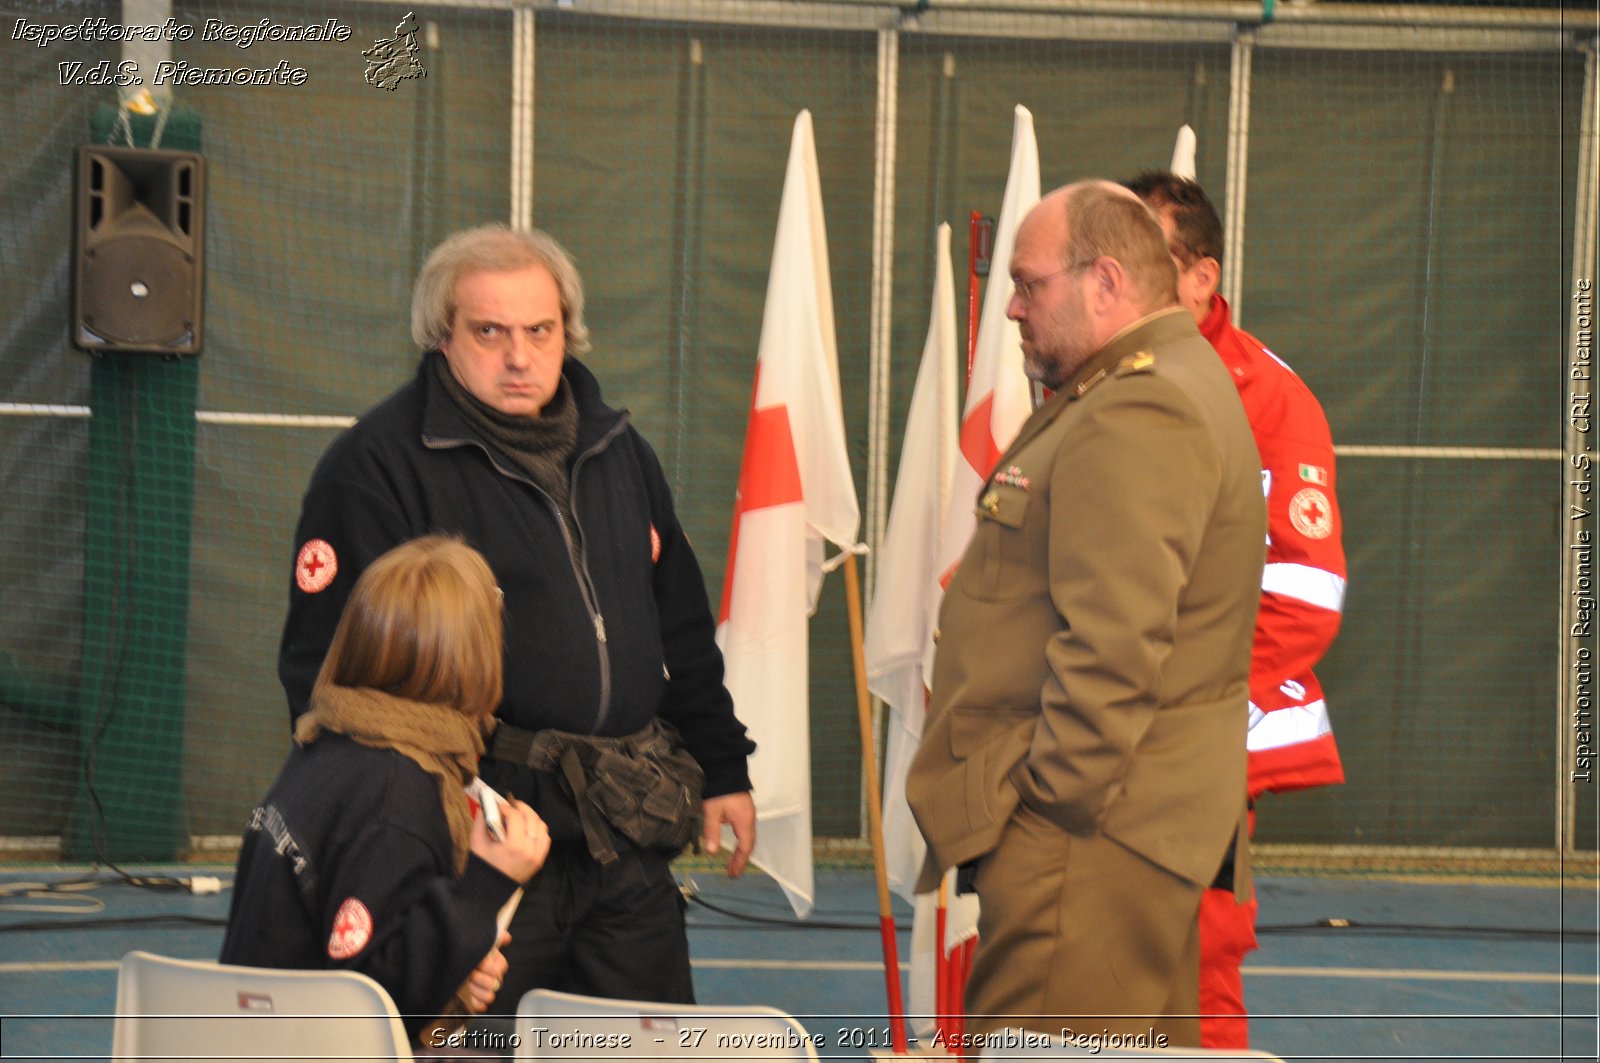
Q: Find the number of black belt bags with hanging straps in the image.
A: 1